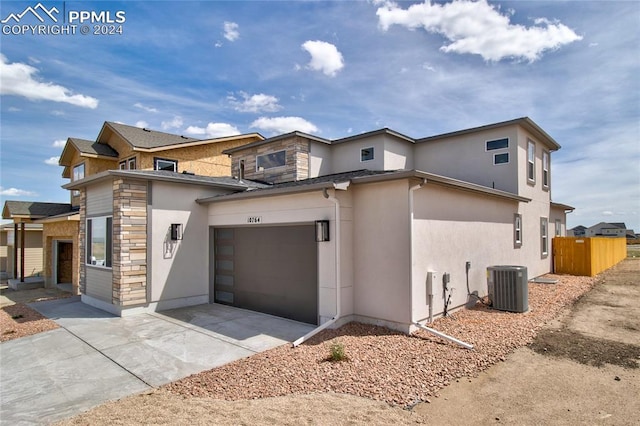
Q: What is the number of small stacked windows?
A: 2